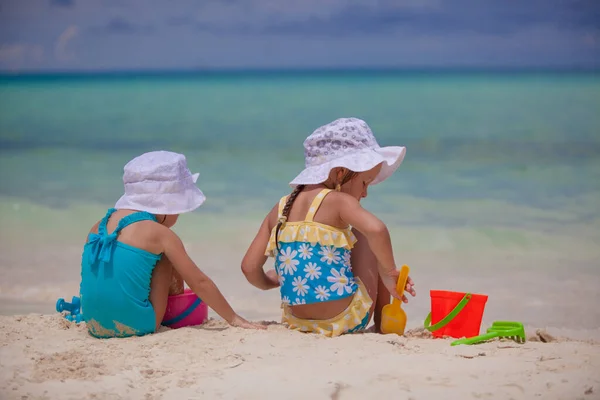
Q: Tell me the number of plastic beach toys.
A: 5